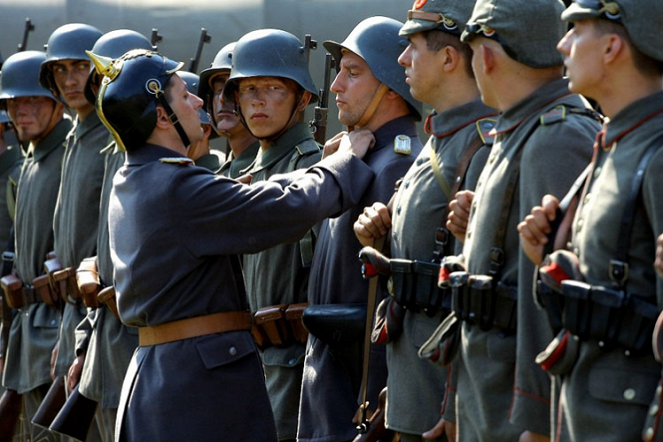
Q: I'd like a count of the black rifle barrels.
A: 5